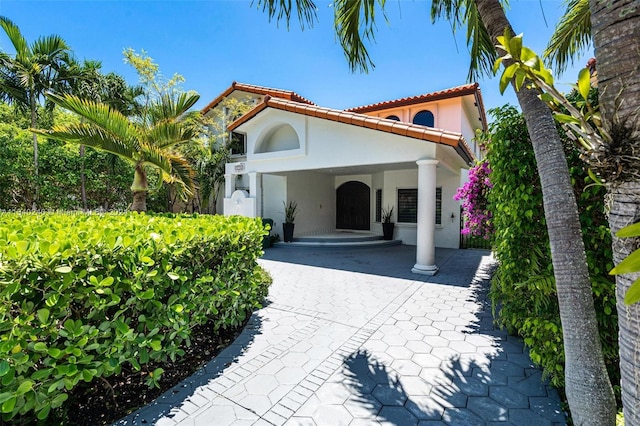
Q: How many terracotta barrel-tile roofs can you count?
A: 3